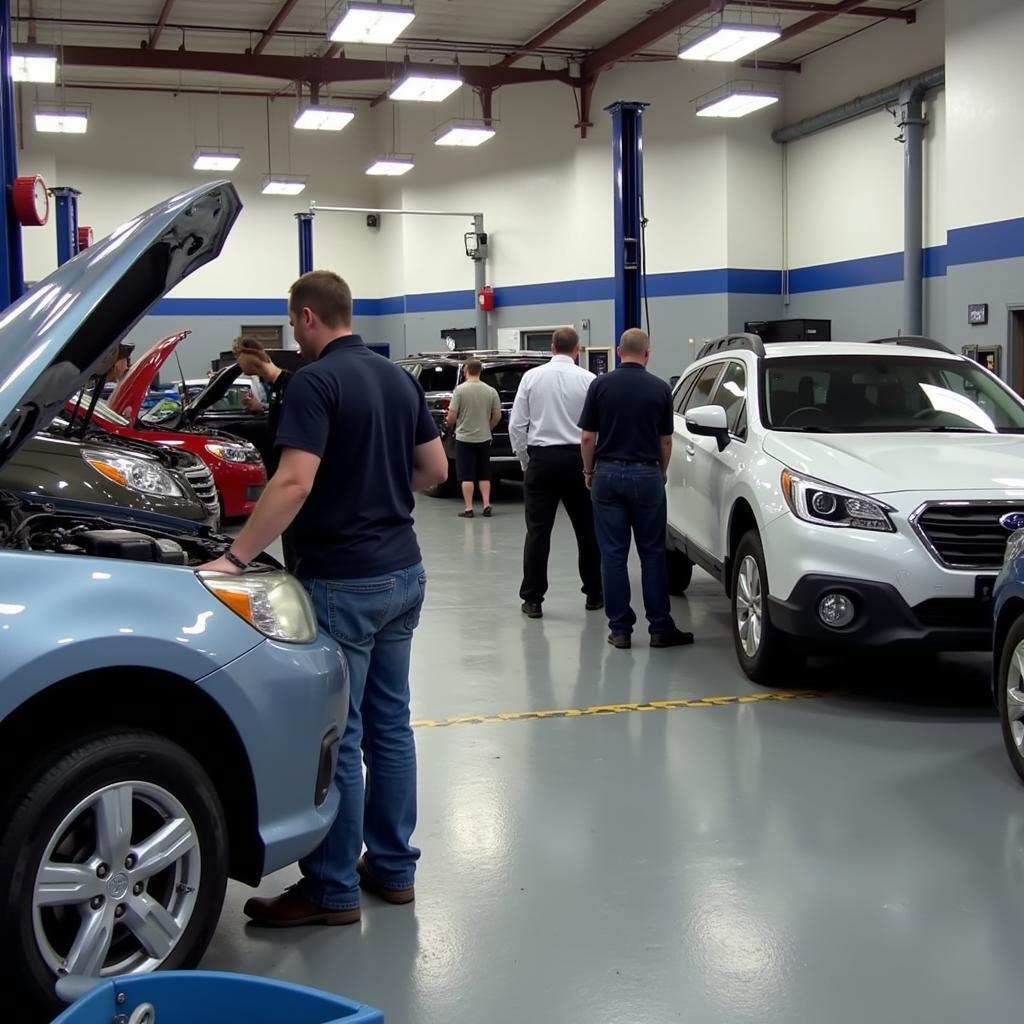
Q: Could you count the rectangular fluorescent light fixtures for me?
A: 11